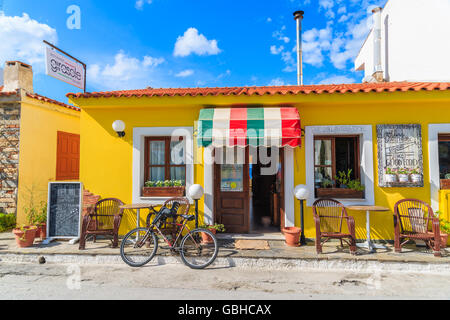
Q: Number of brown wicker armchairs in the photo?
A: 4